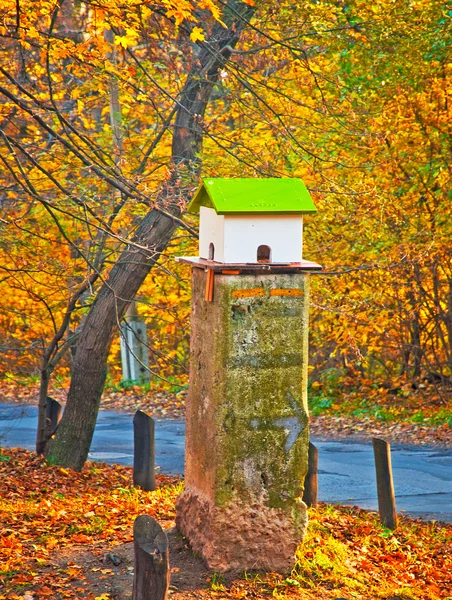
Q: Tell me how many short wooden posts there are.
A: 5